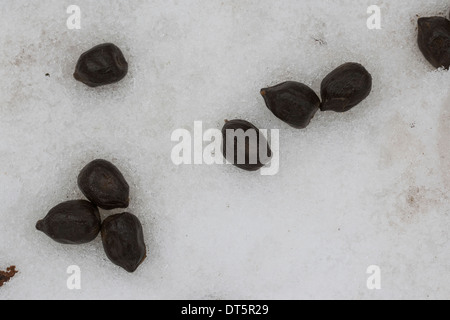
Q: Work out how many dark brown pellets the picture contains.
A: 8